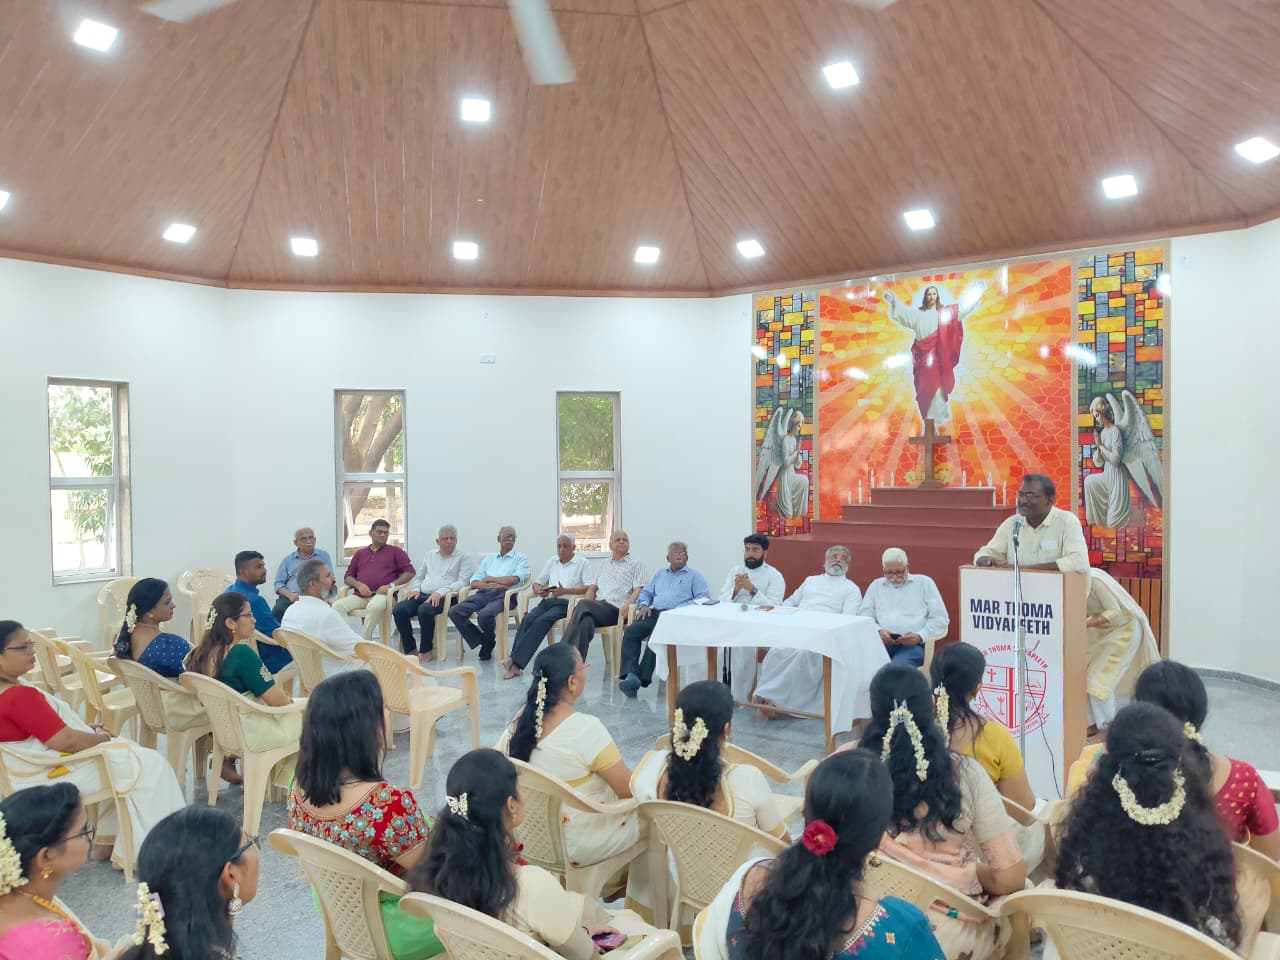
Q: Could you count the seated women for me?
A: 14